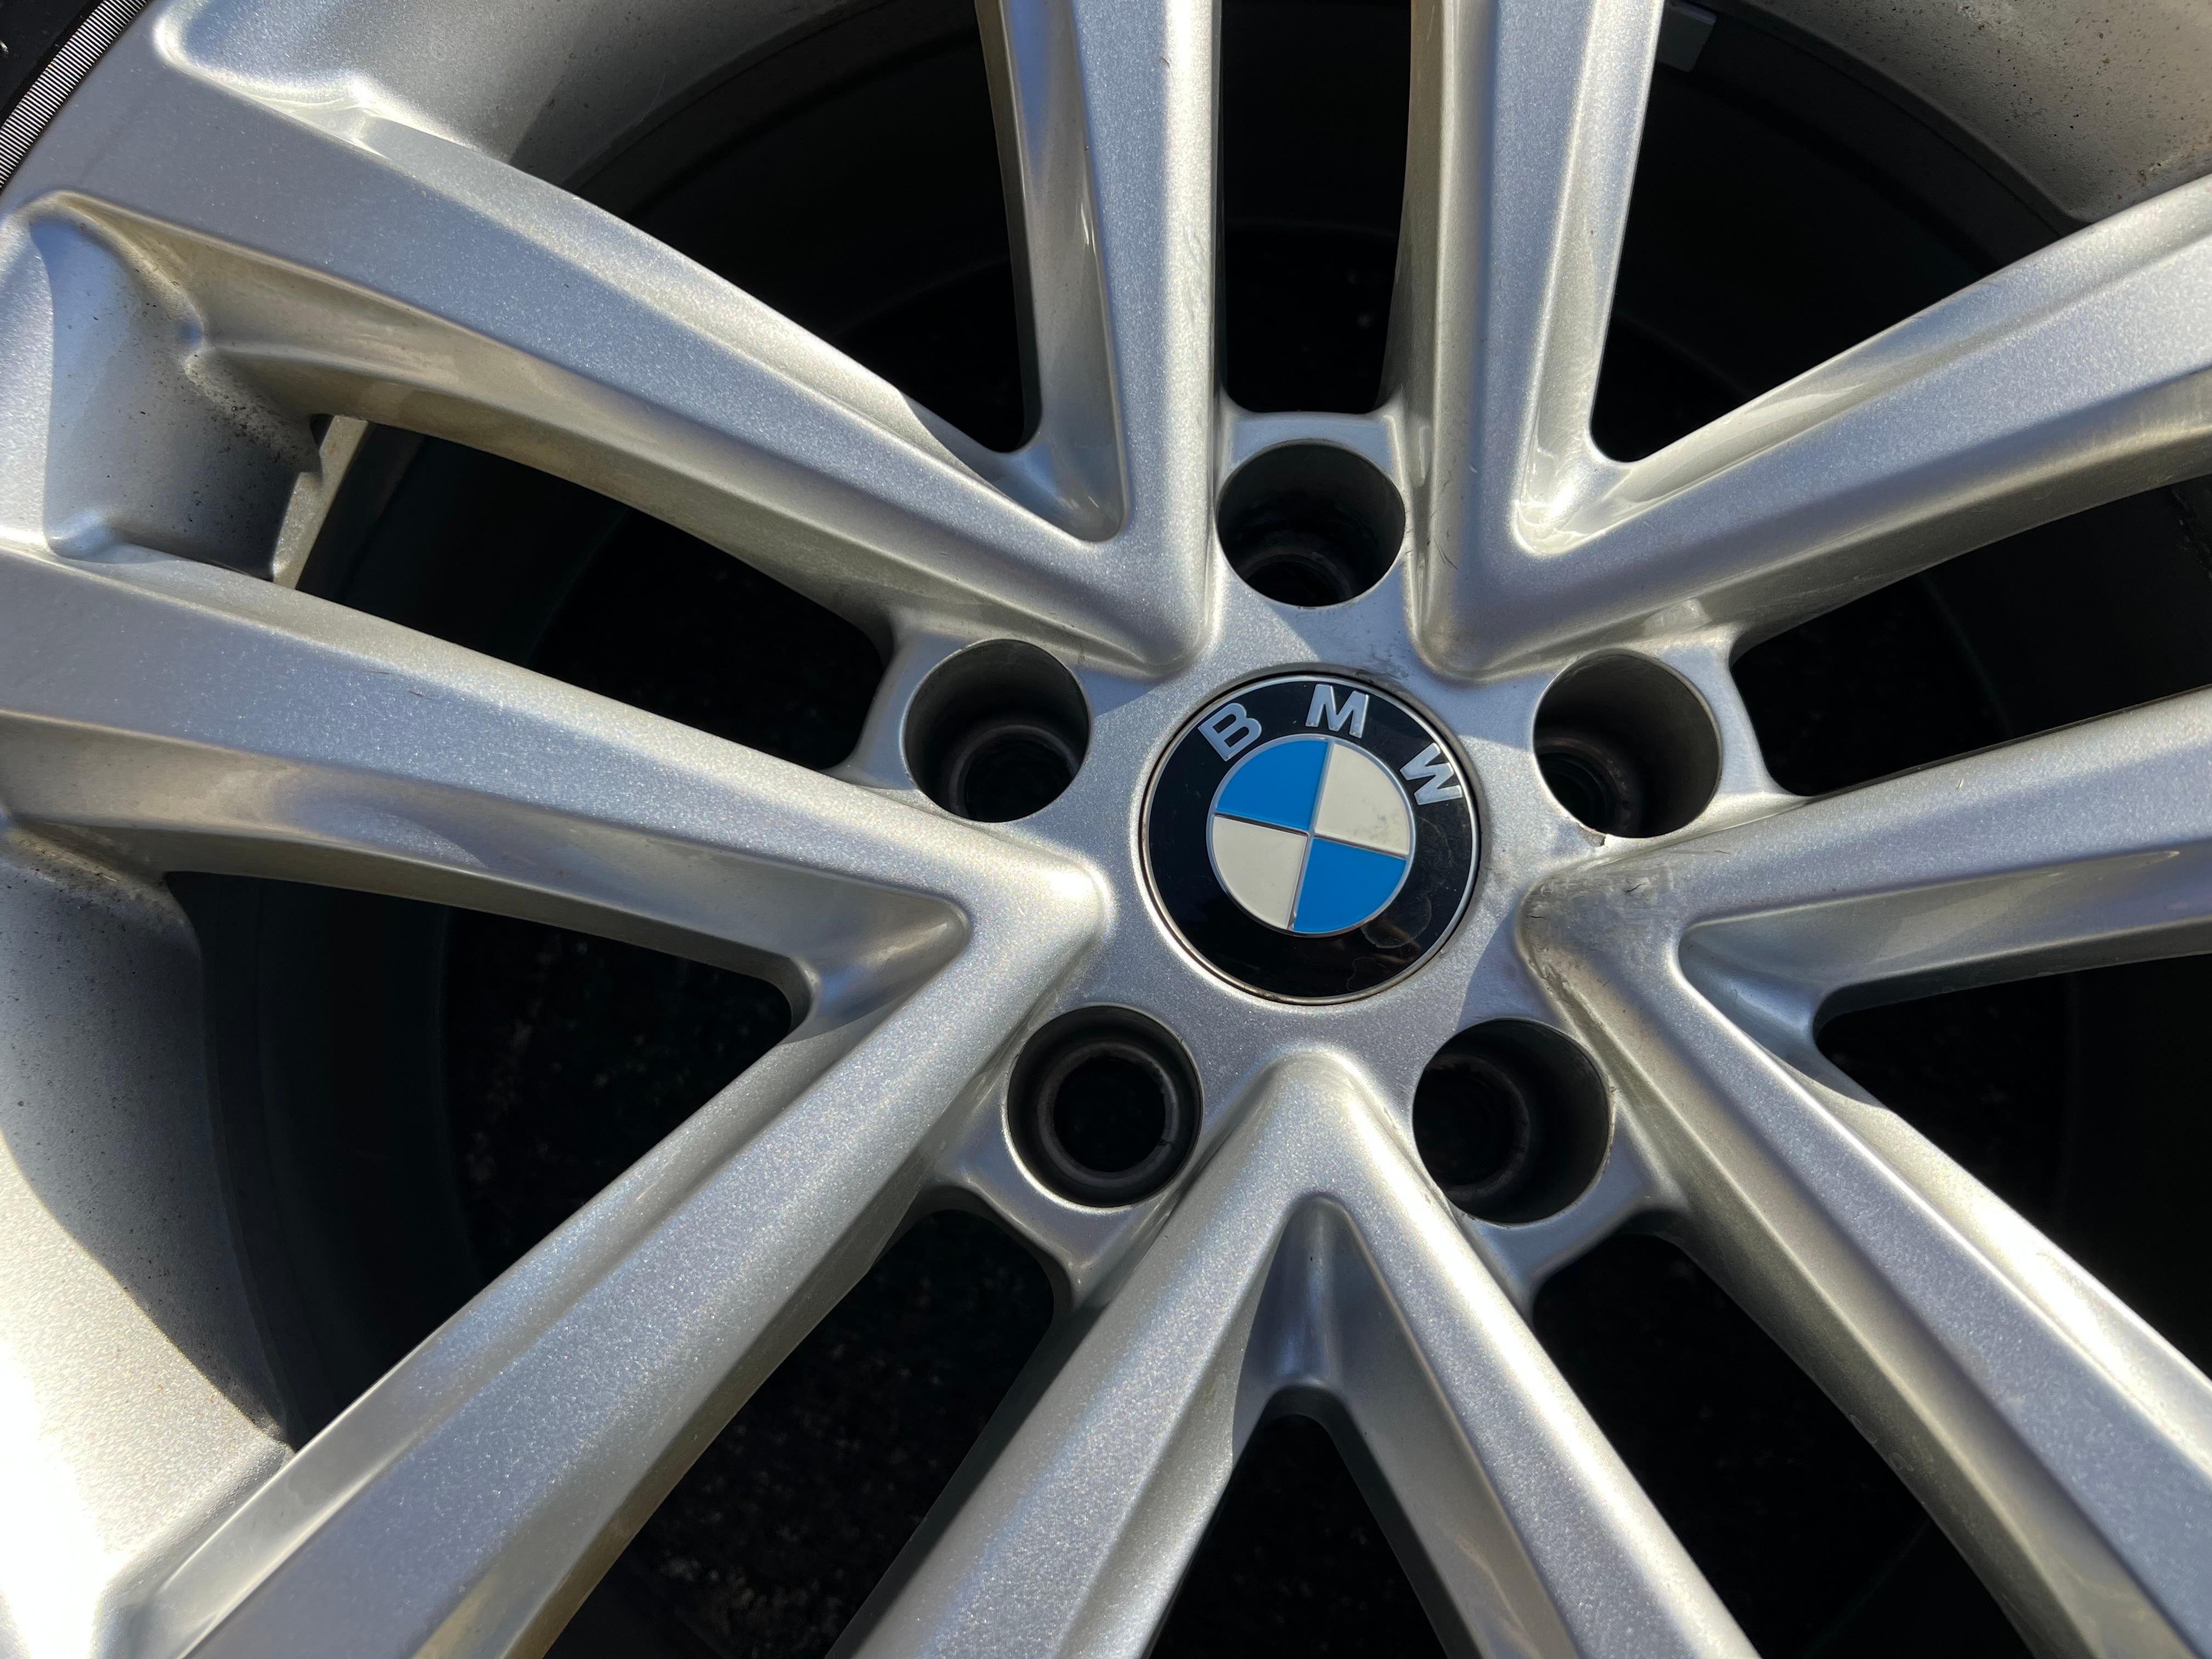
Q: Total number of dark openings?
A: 15